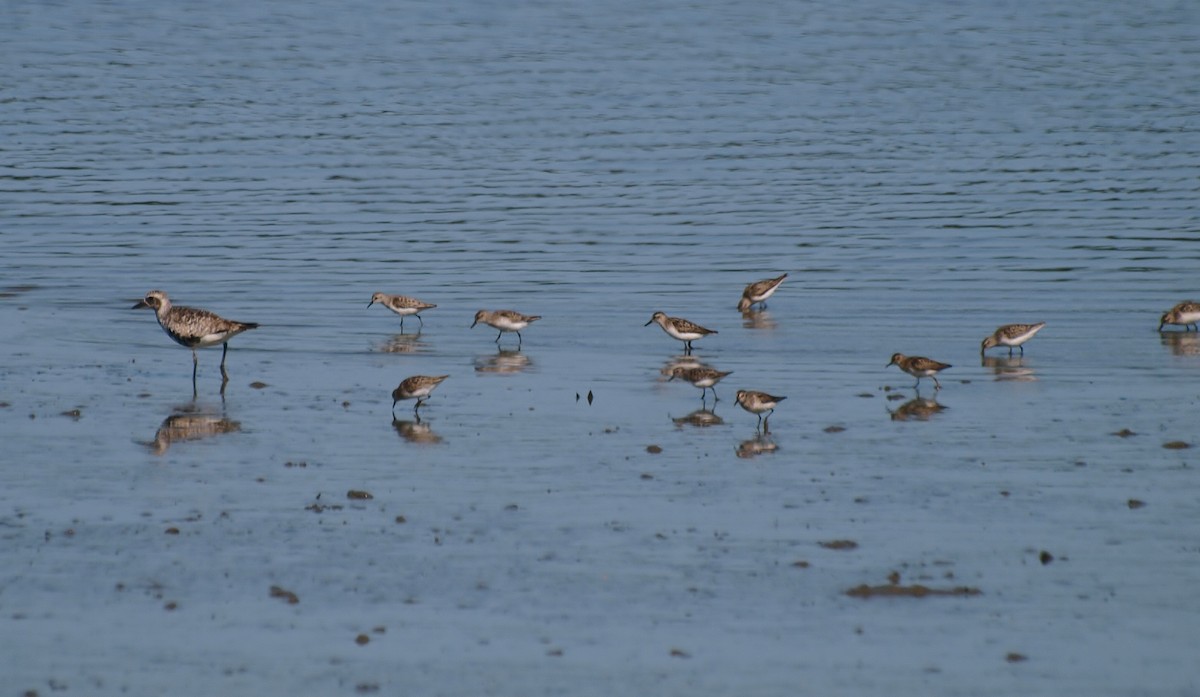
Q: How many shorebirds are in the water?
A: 11